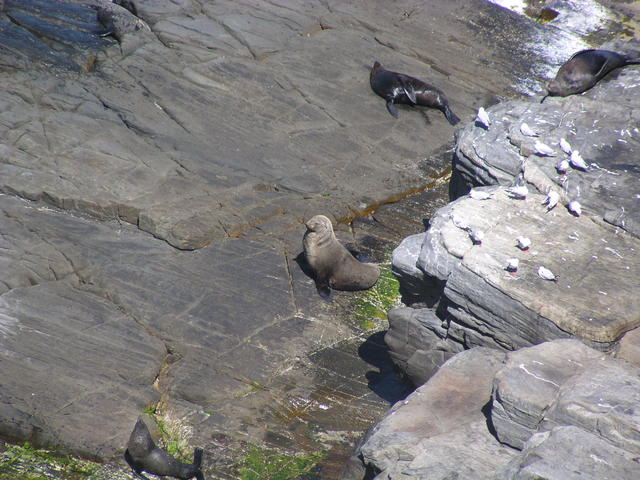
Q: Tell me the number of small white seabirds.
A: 15